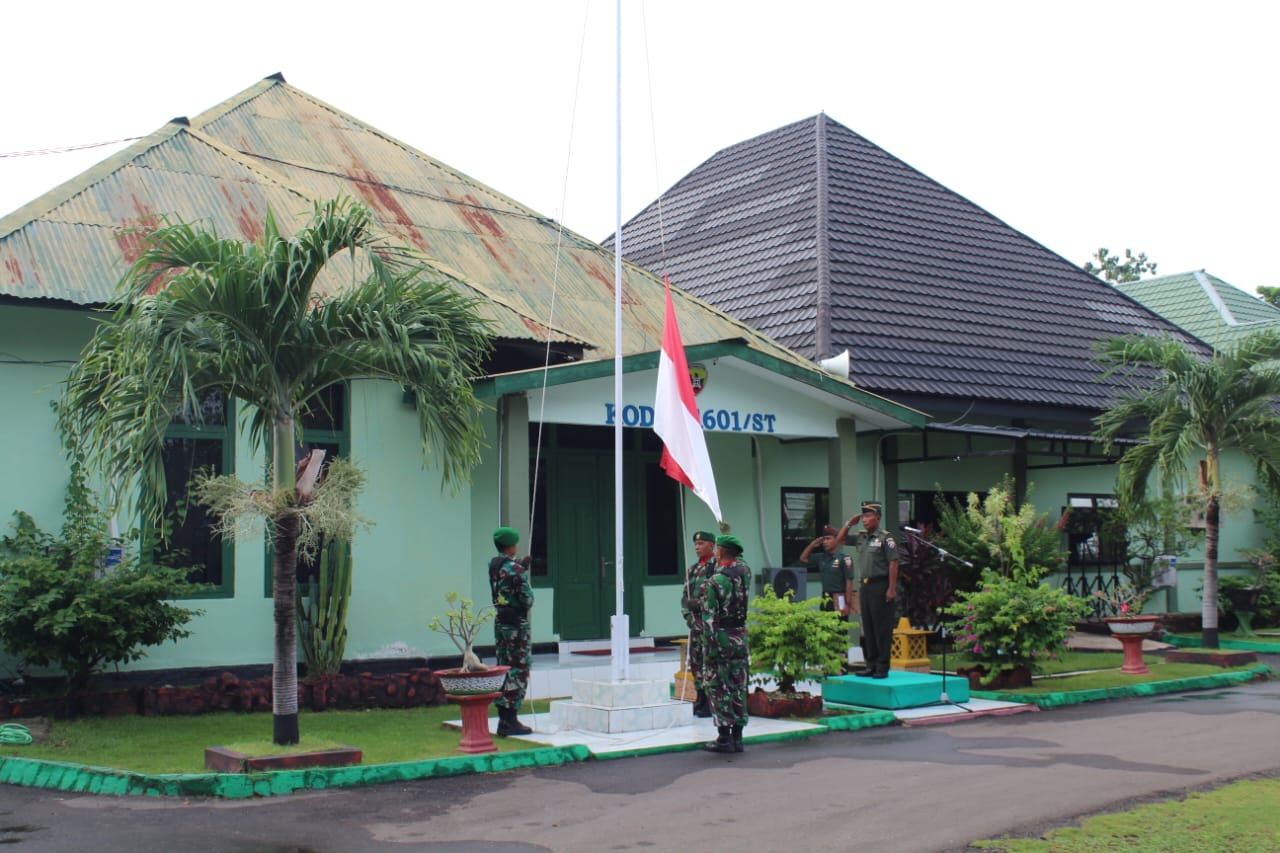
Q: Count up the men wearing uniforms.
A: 5